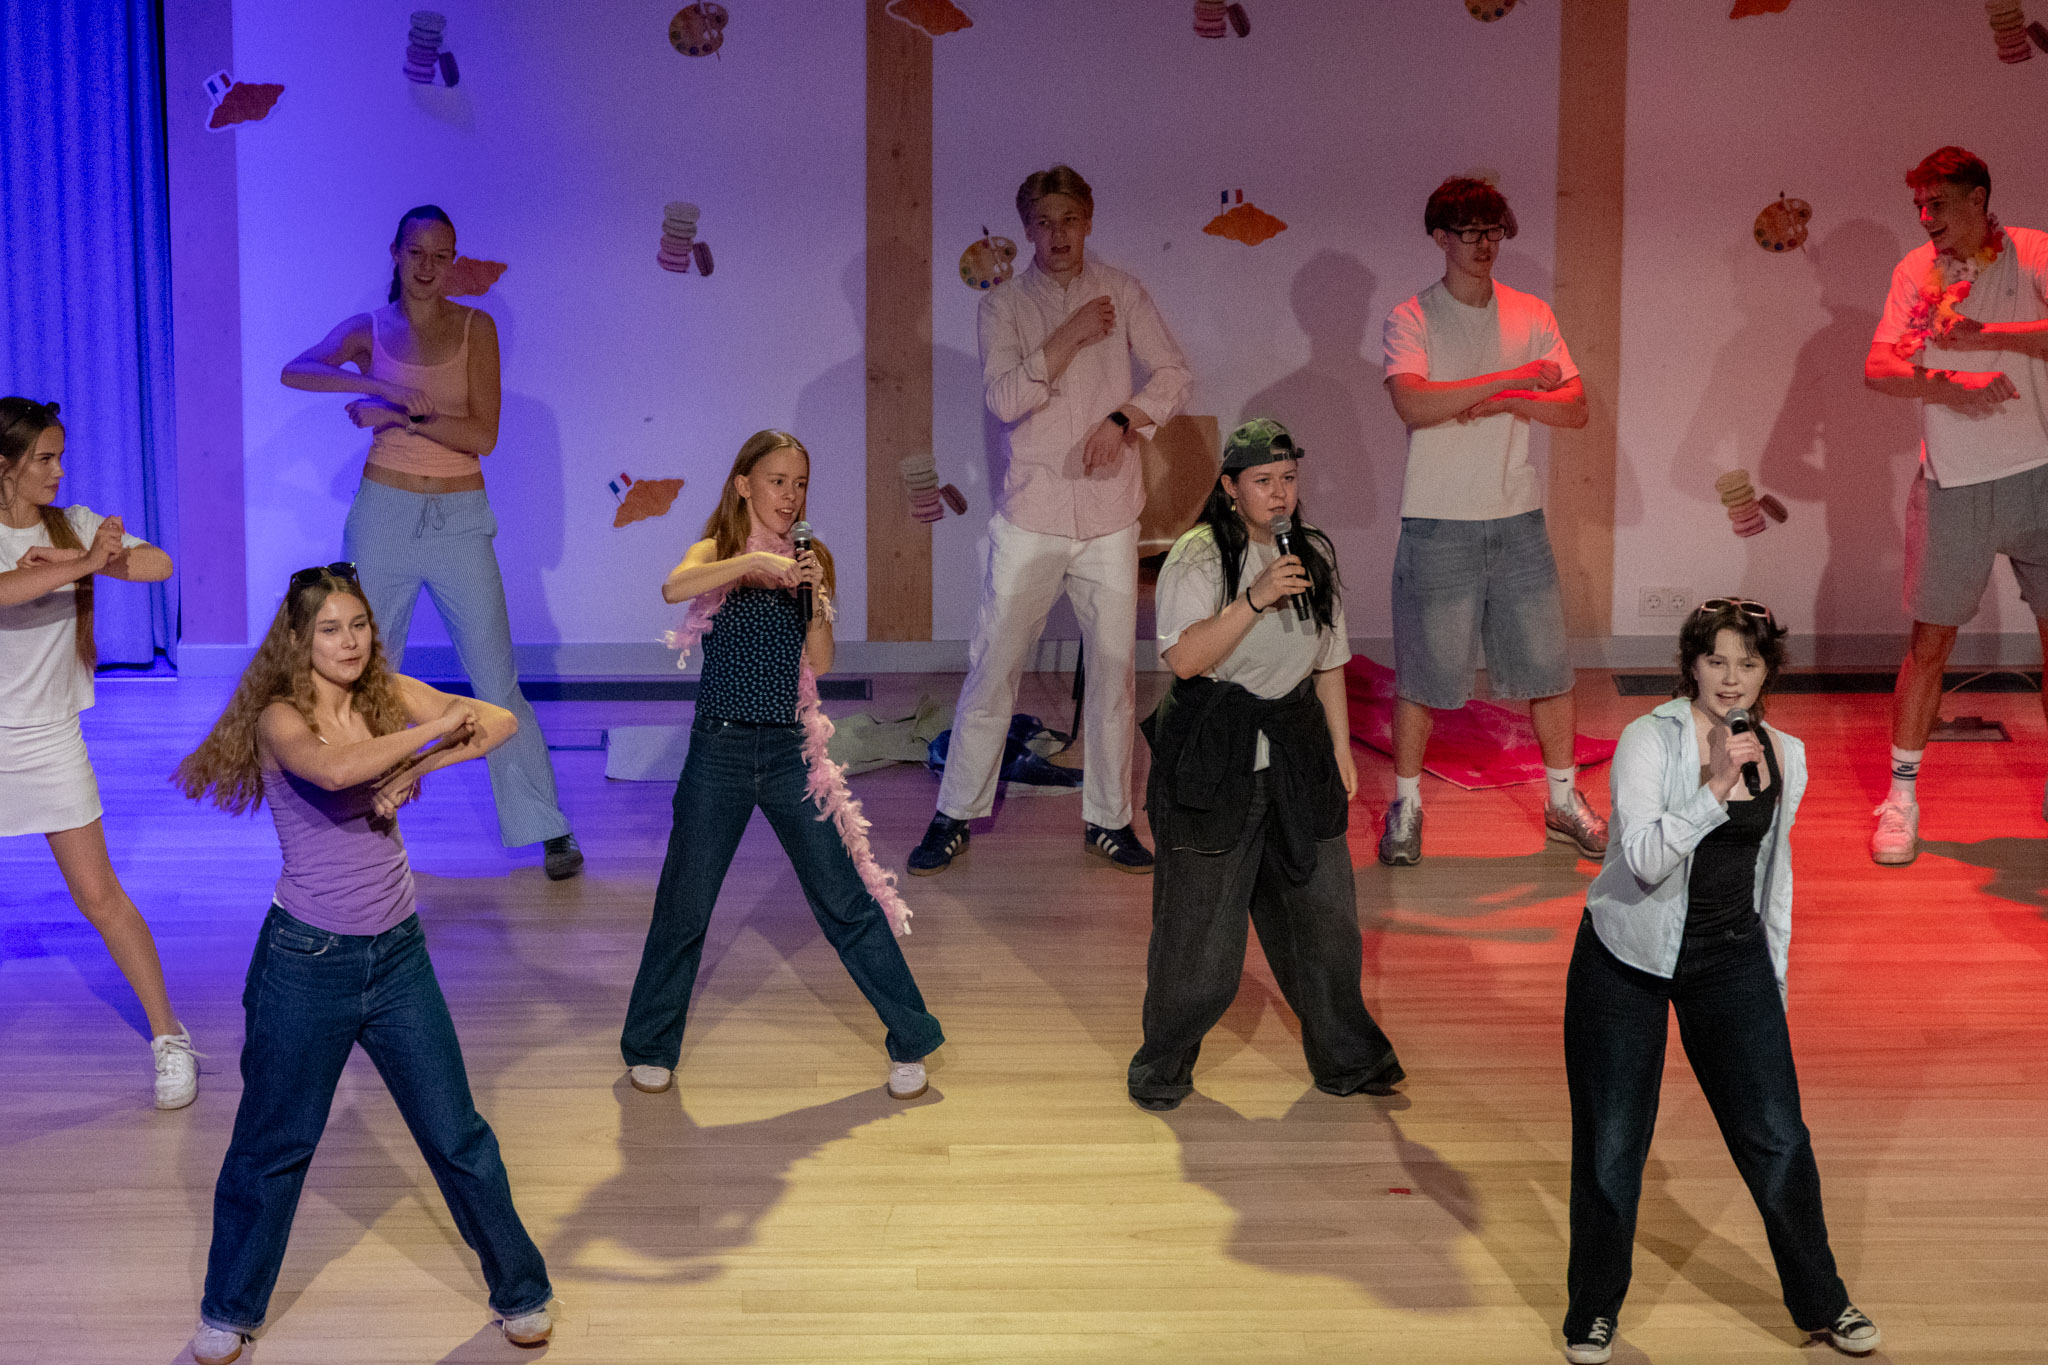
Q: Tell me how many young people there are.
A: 9